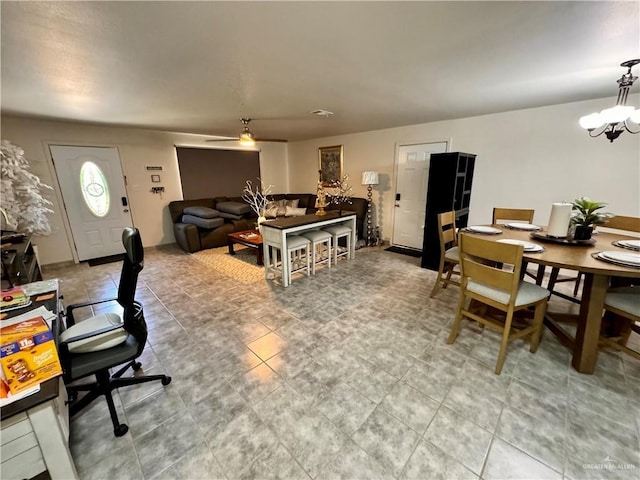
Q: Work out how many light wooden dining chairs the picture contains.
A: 5